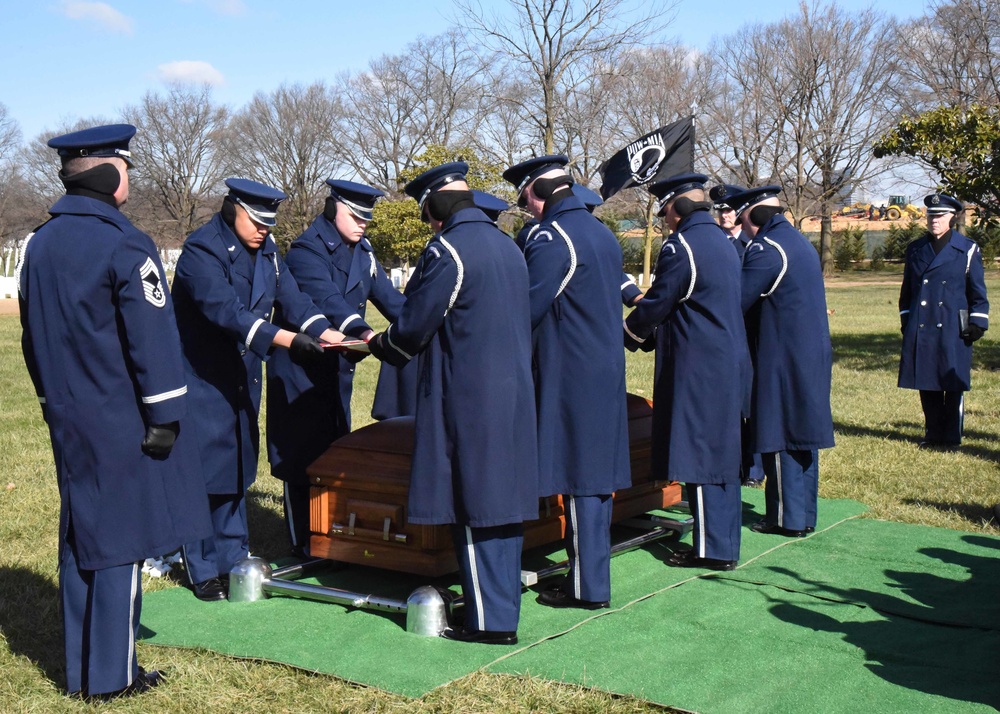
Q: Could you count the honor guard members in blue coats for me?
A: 11